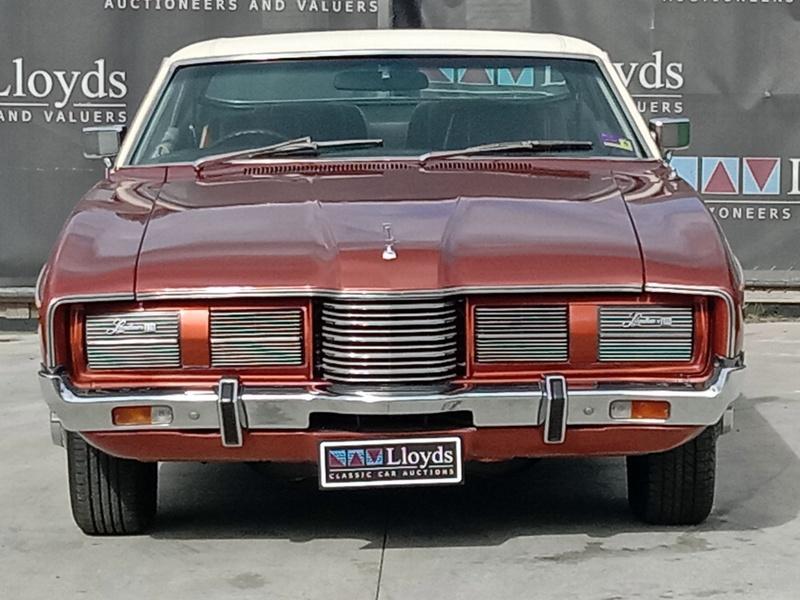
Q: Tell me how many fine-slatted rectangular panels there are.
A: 4